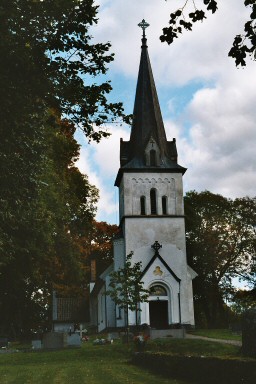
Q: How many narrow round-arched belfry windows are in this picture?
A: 3